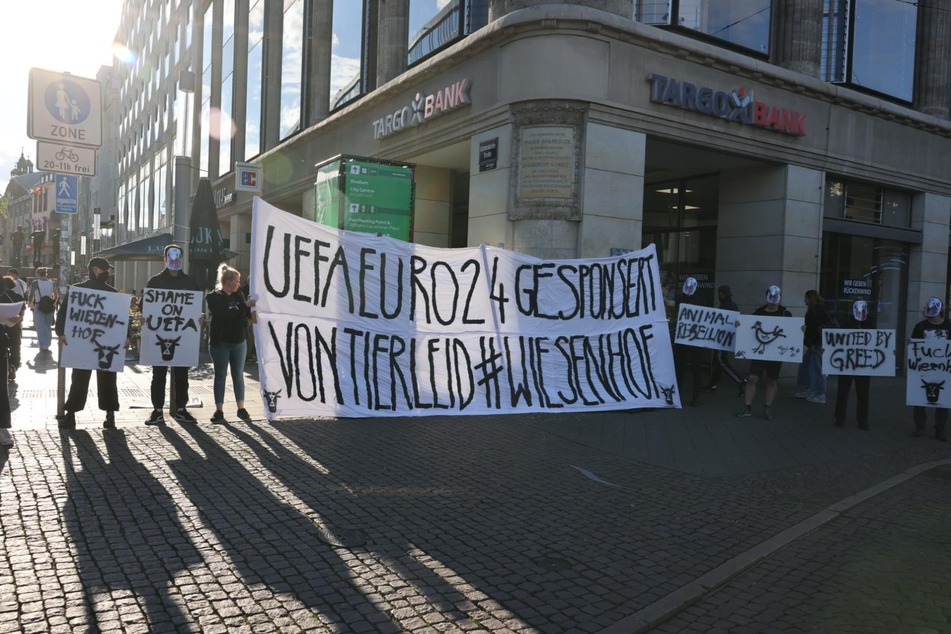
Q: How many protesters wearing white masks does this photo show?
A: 5